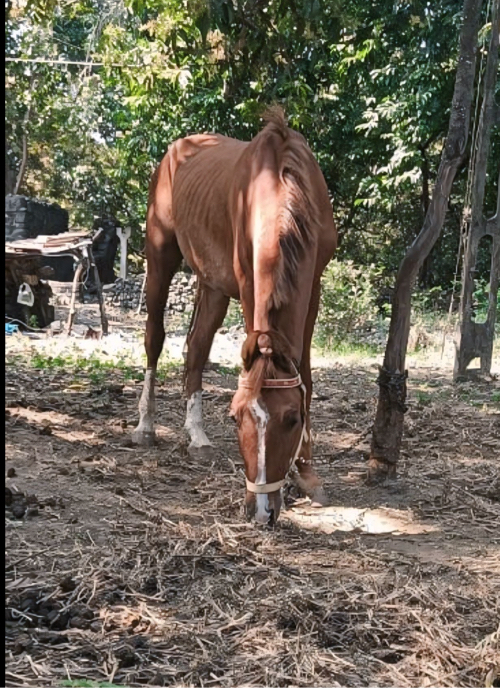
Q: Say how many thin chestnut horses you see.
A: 1